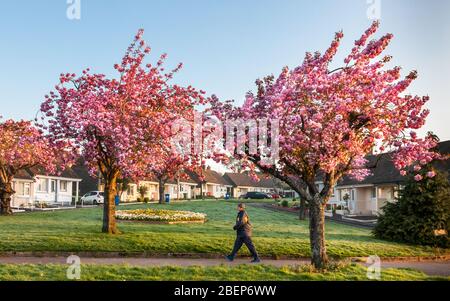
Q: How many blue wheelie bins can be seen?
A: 3